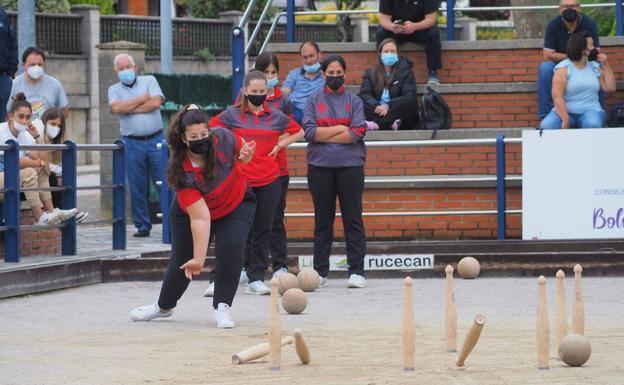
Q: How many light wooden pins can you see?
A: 9